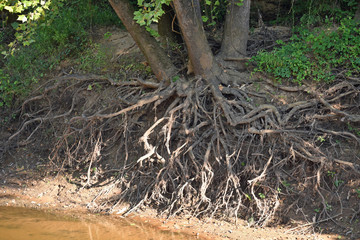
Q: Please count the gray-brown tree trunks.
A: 3